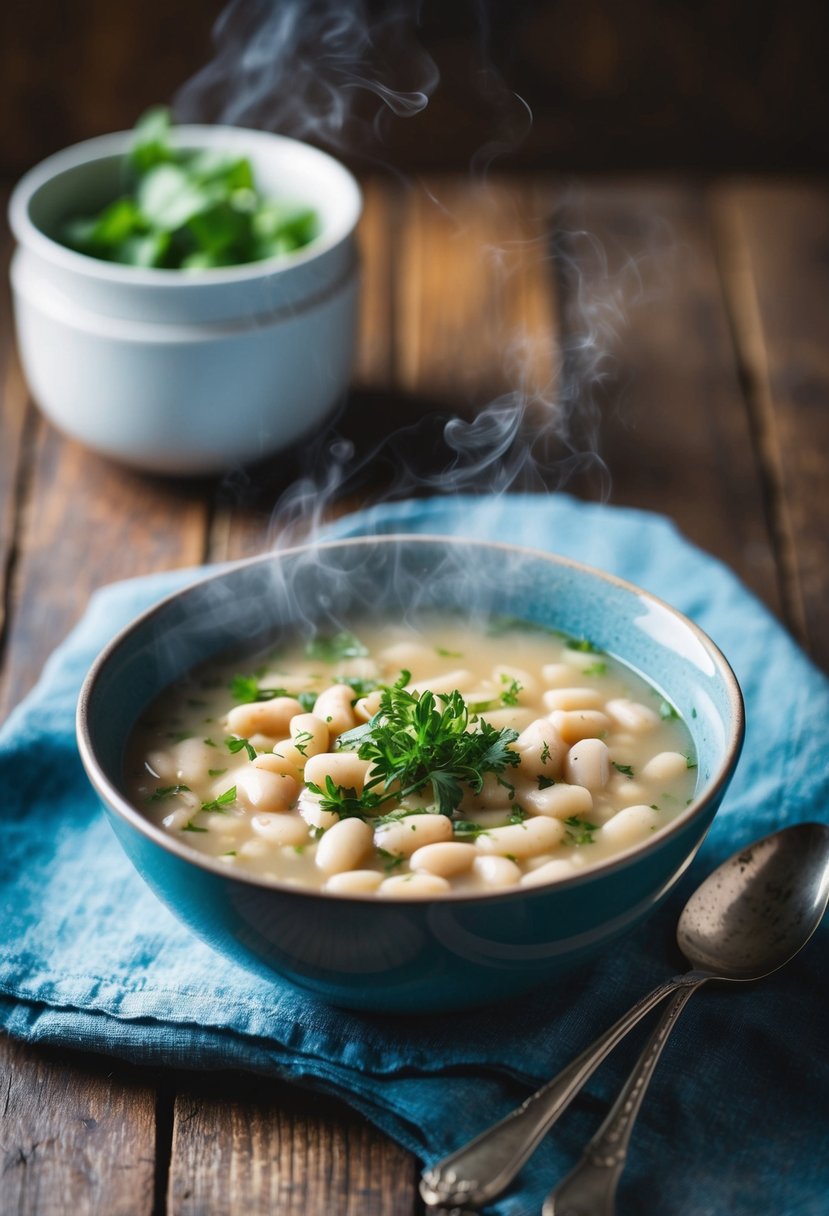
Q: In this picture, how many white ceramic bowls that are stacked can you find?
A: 2